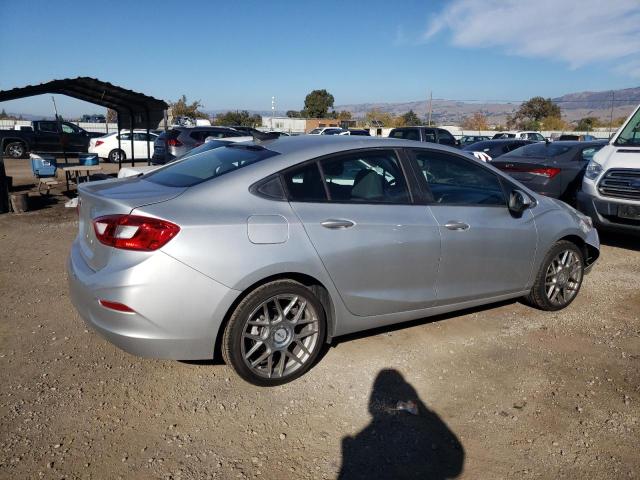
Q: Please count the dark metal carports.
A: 1